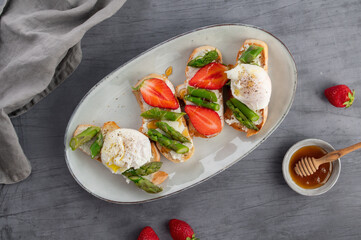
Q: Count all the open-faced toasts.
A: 4